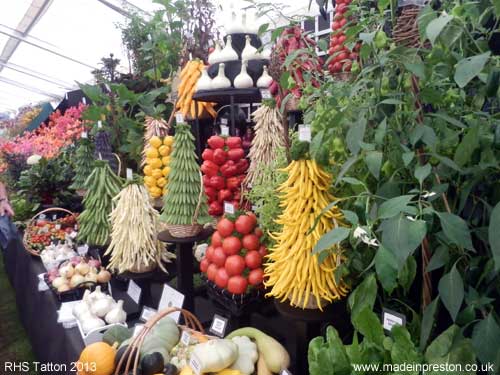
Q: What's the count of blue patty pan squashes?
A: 0